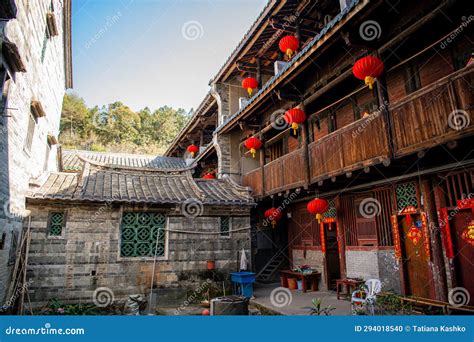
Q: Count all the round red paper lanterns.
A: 9